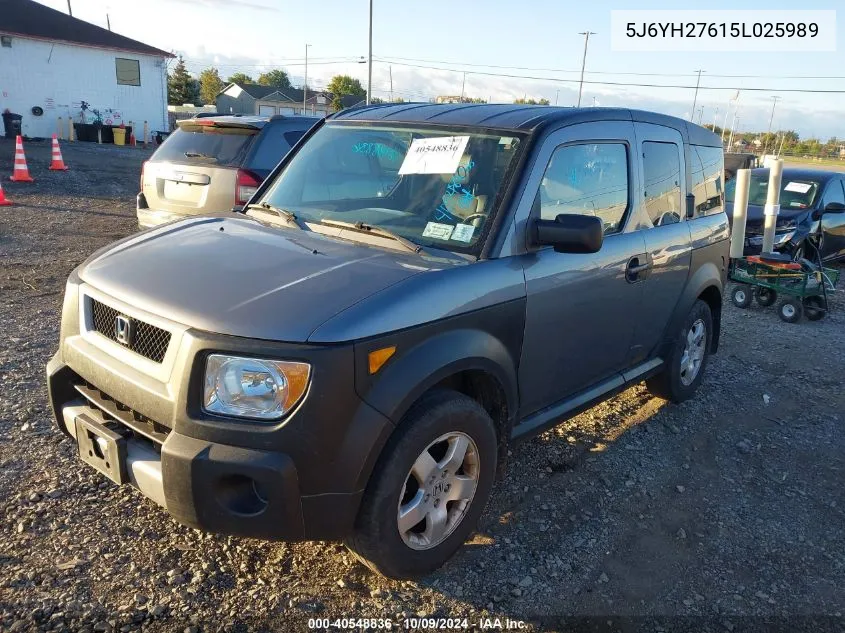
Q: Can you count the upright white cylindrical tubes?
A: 2